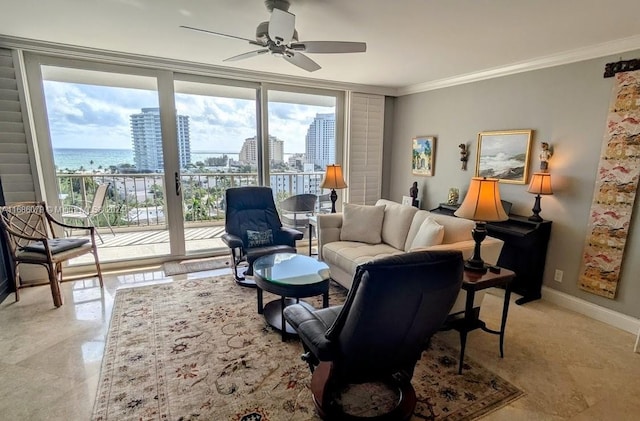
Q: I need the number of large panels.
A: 3